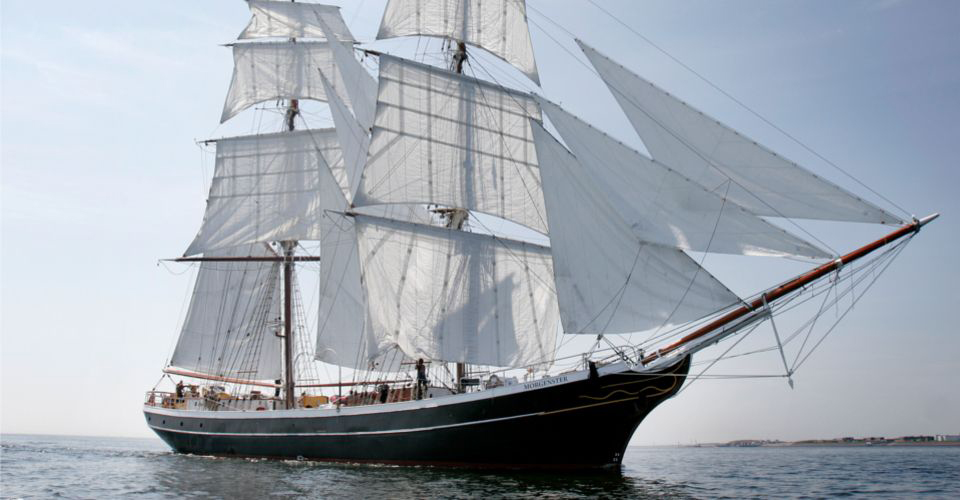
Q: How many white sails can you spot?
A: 13